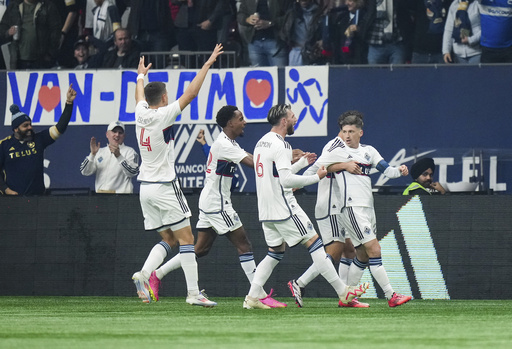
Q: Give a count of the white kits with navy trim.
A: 5